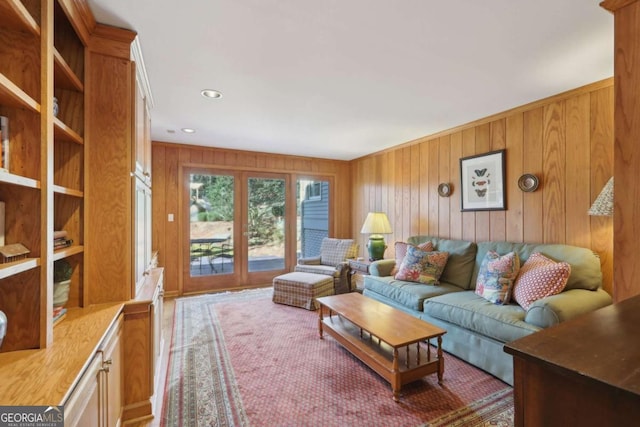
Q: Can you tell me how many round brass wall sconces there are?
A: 2